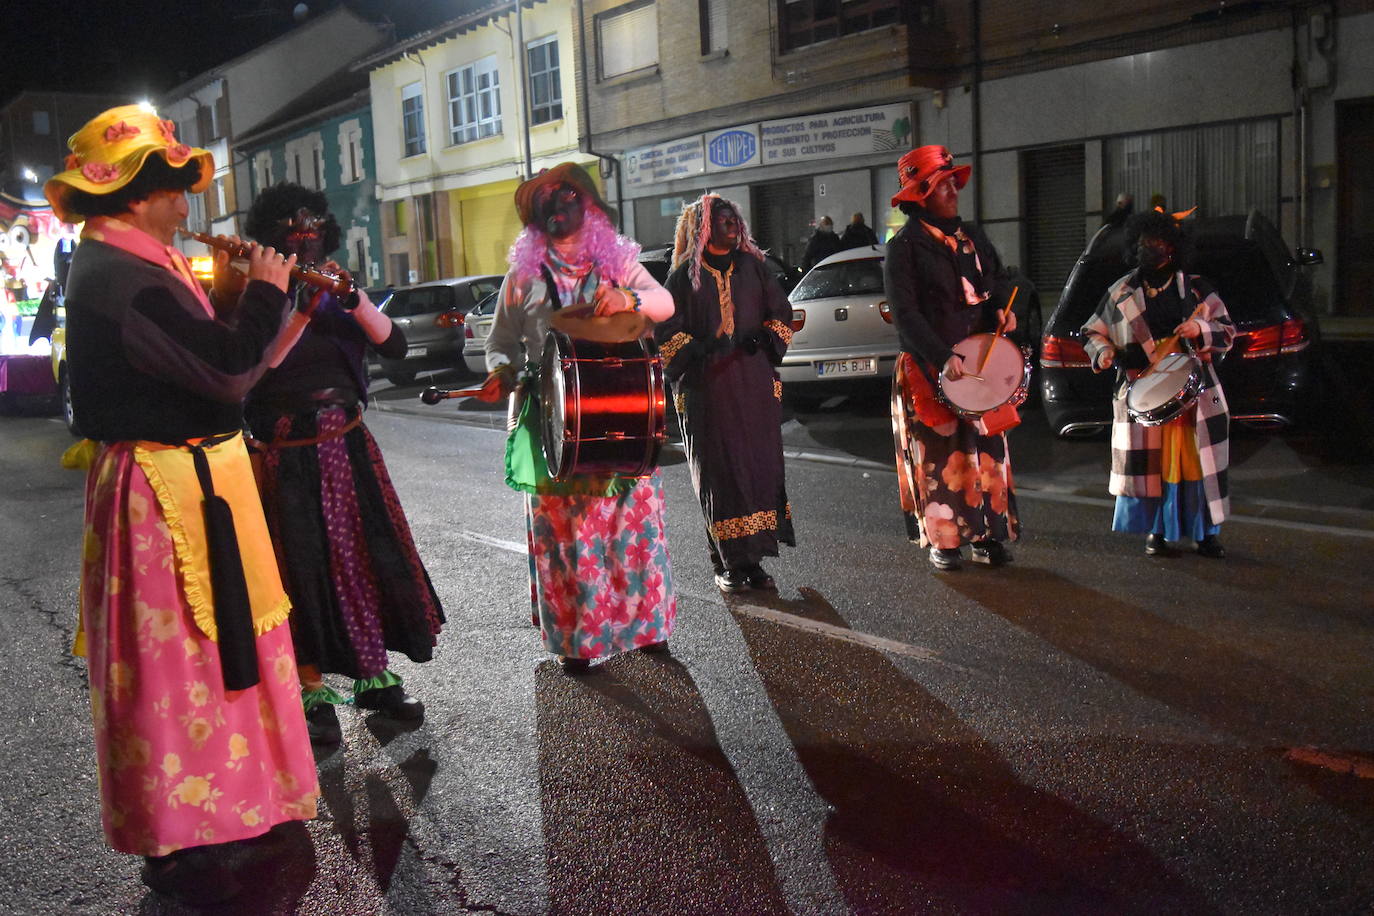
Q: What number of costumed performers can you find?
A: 6